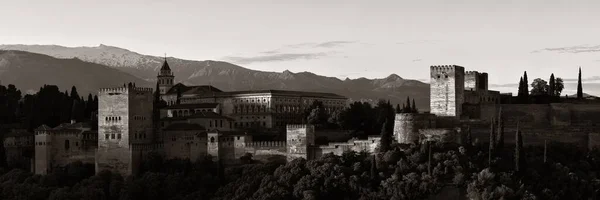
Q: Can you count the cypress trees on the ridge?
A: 4